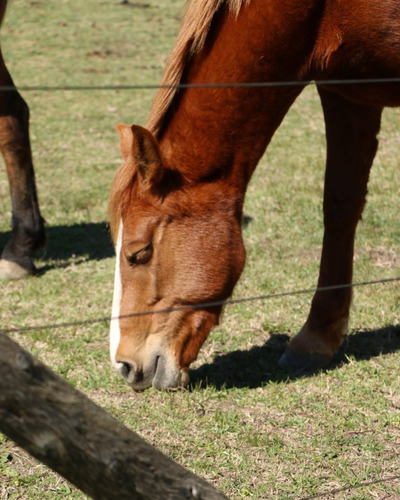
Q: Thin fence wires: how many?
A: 3